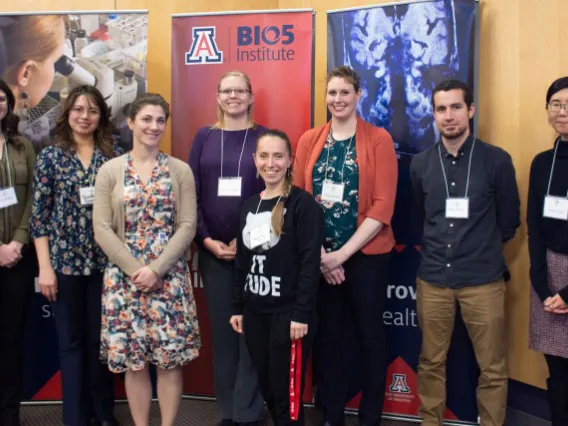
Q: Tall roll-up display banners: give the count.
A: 3